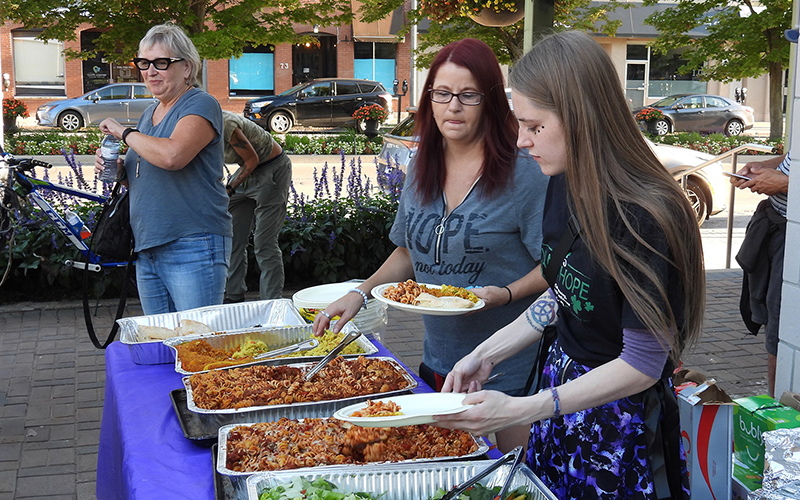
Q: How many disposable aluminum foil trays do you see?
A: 5